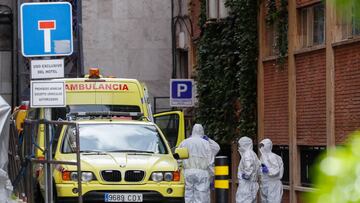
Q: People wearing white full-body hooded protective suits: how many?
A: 3